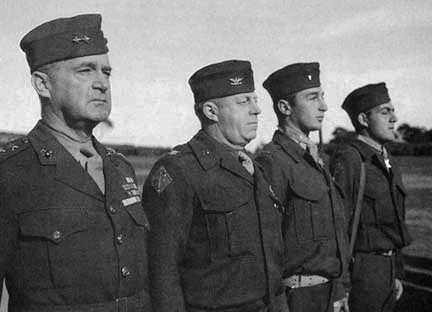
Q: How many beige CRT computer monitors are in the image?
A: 0